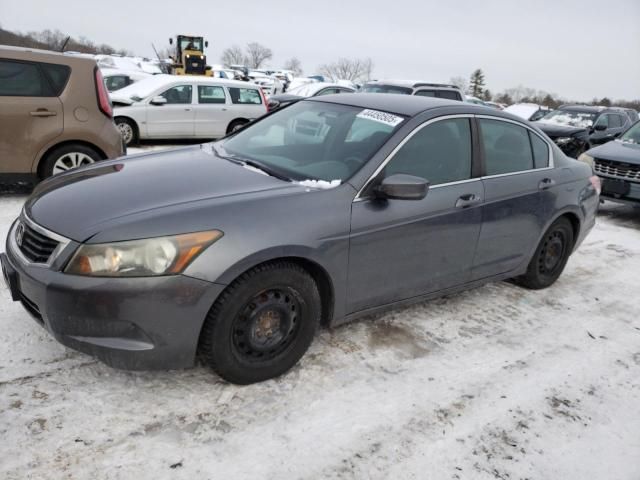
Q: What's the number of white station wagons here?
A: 1